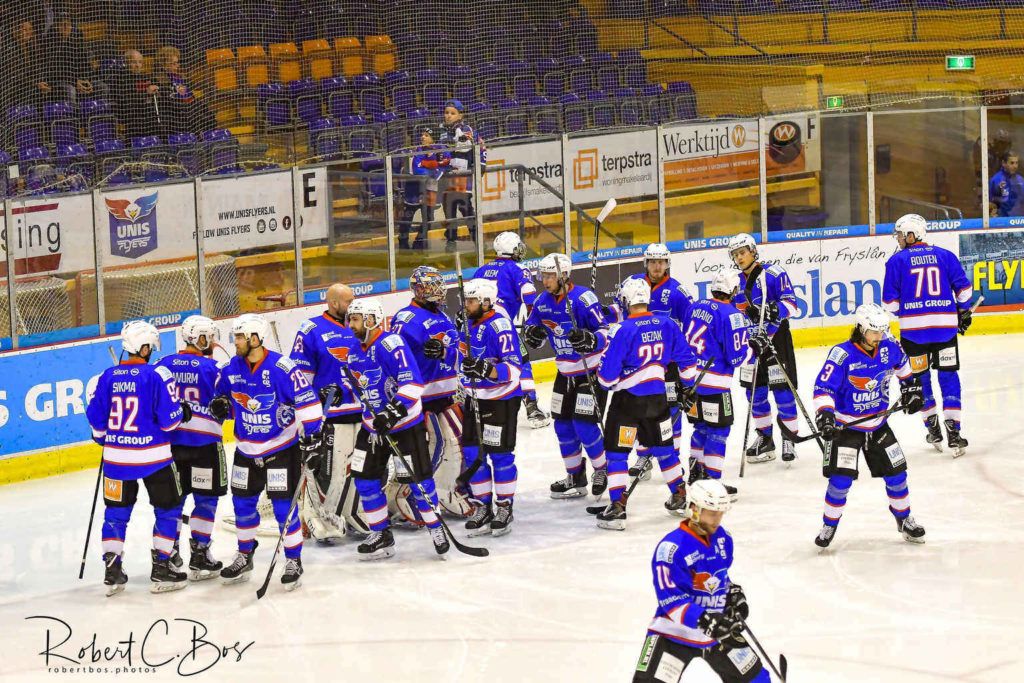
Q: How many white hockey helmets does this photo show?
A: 14